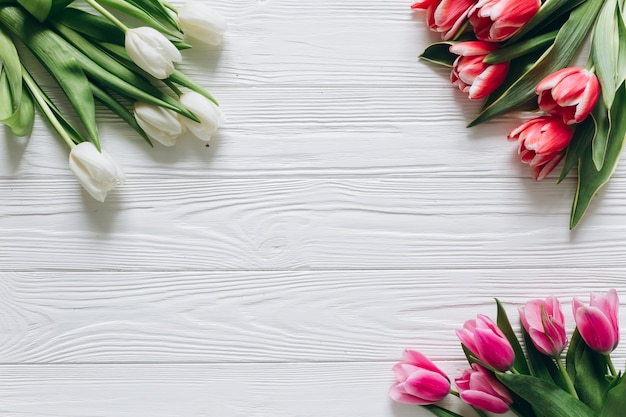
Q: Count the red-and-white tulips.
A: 5